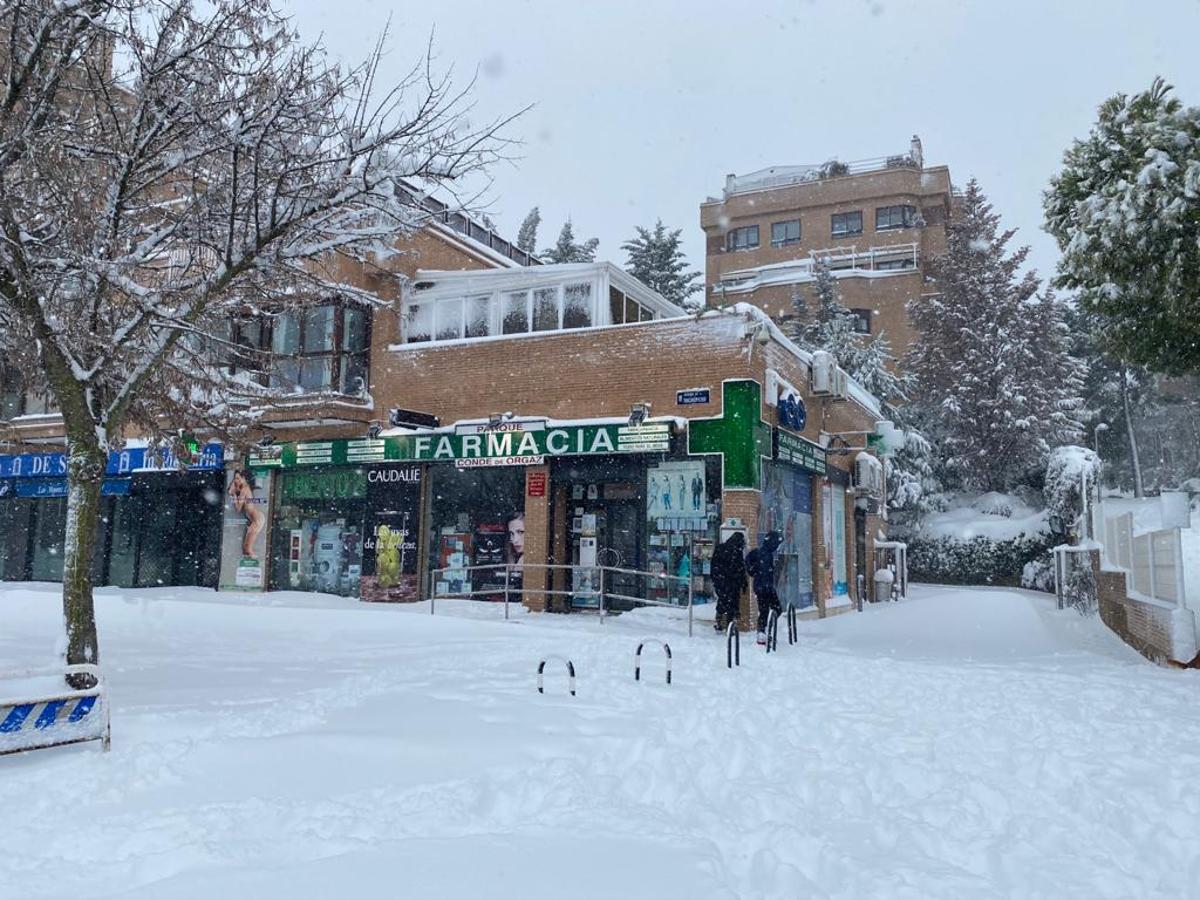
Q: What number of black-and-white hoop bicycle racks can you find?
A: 5